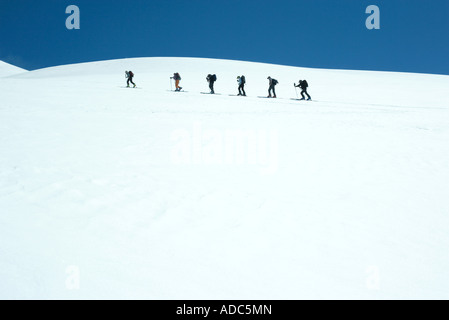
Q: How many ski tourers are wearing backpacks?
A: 6